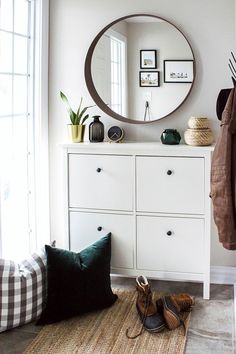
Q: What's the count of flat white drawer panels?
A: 4